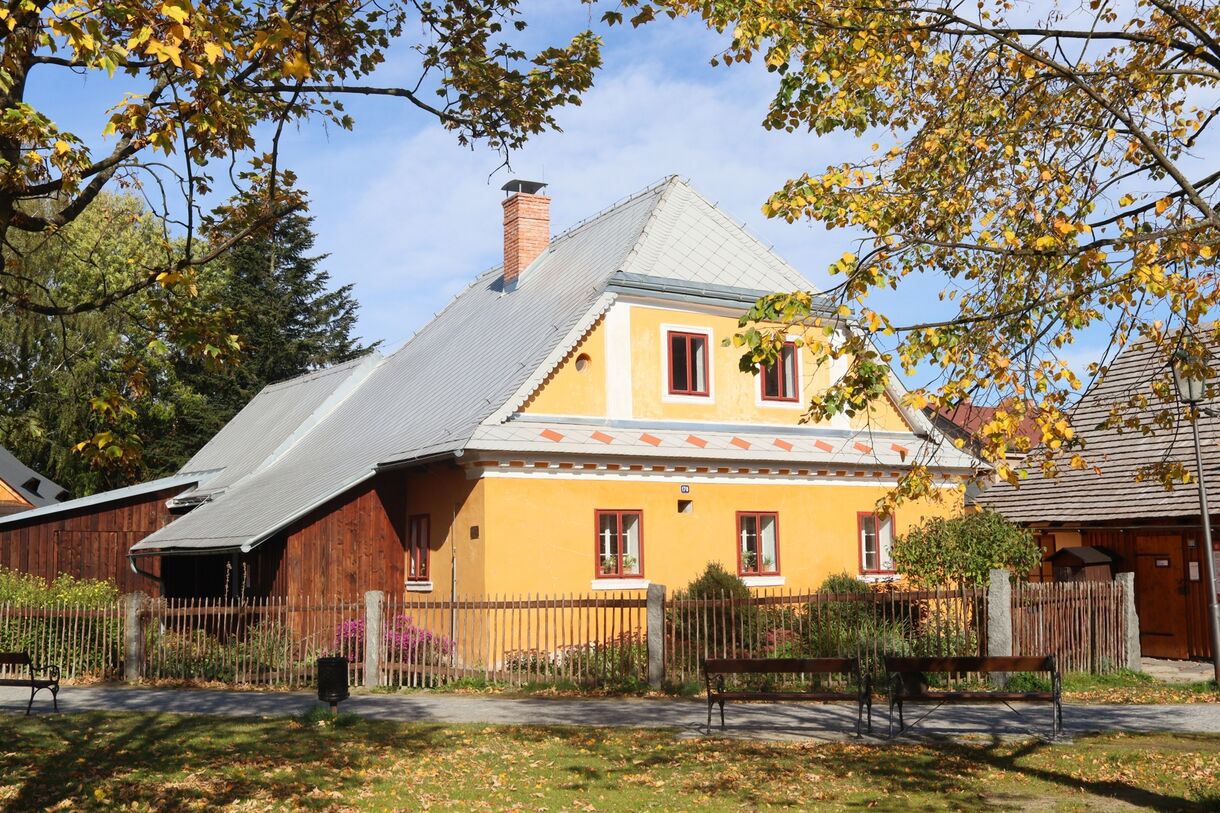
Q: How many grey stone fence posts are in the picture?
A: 5